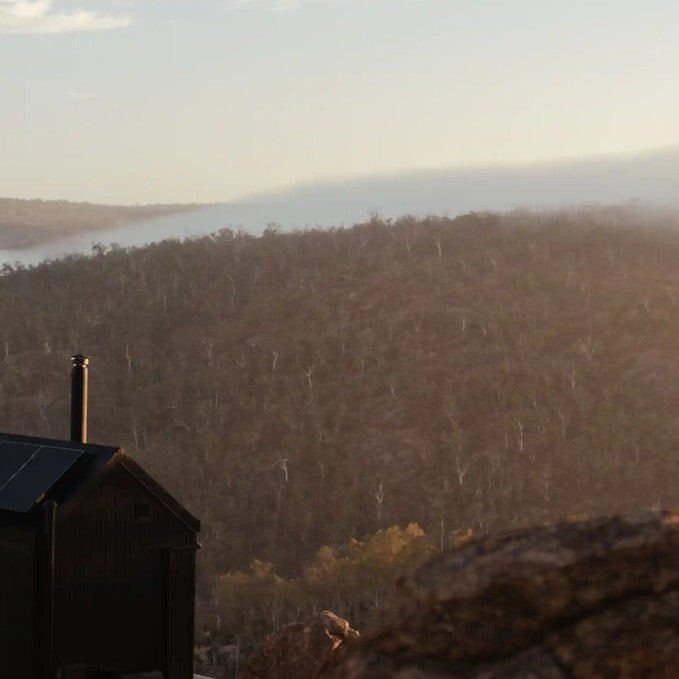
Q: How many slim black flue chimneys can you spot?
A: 1